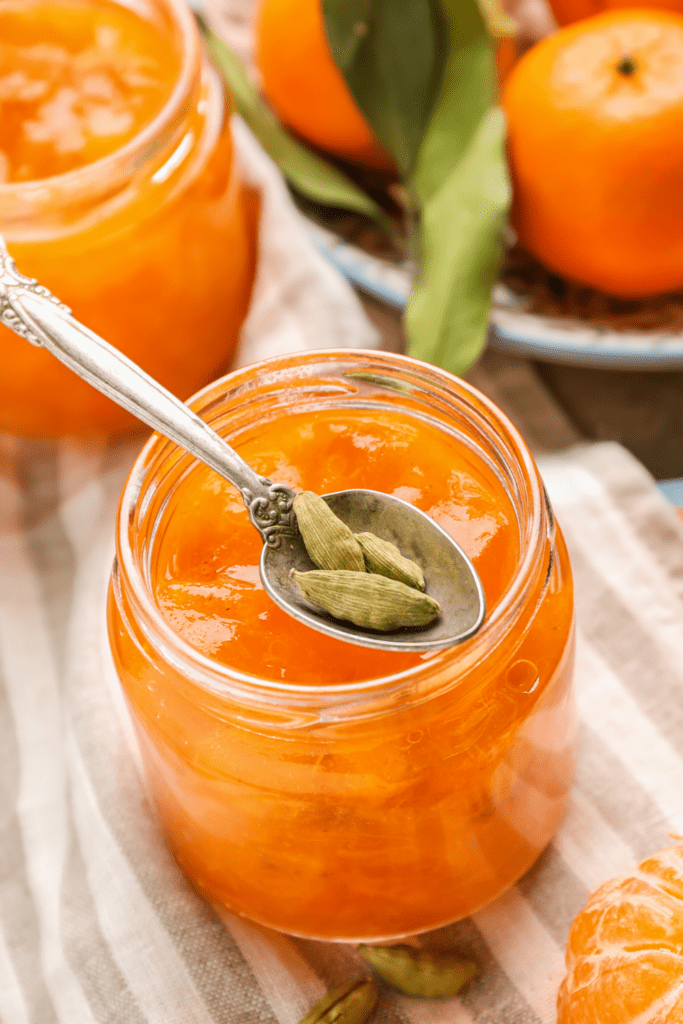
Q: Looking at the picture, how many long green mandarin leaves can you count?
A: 4